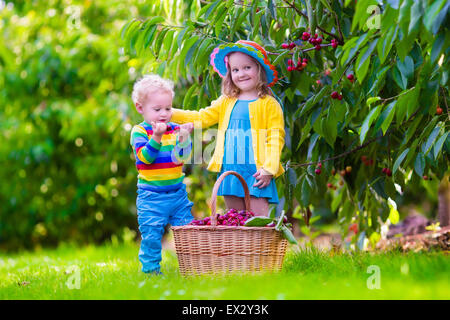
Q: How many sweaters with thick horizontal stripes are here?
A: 1